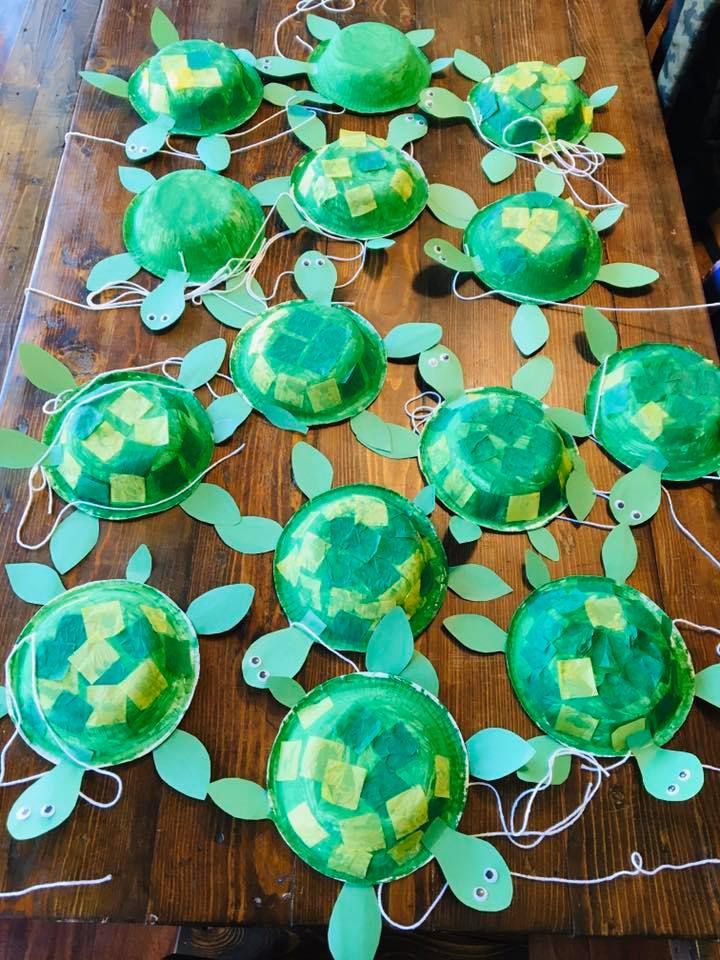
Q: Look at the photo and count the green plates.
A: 14